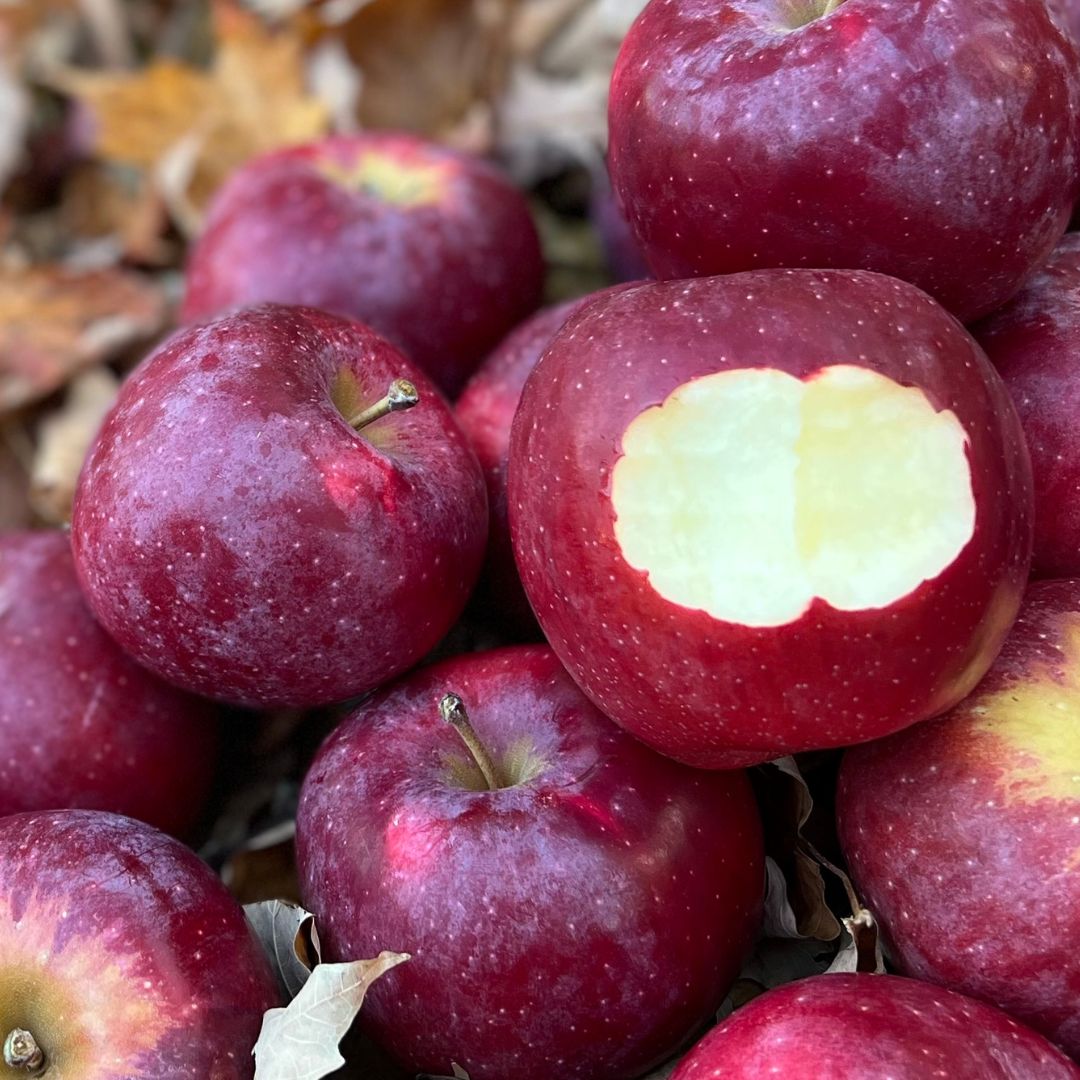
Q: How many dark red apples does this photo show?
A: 11